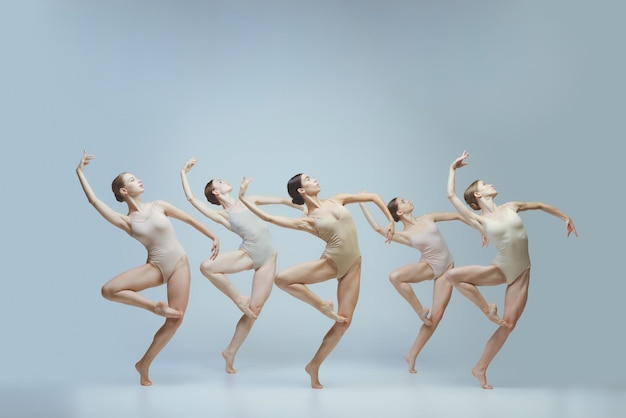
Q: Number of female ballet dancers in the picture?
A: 5